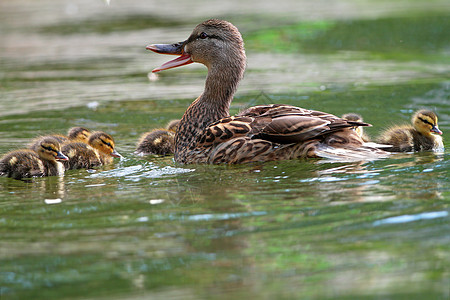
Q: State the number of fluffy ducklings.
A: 6